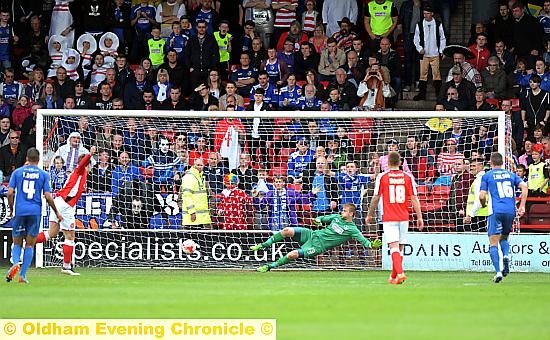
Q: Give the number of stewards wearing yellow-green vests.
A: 2